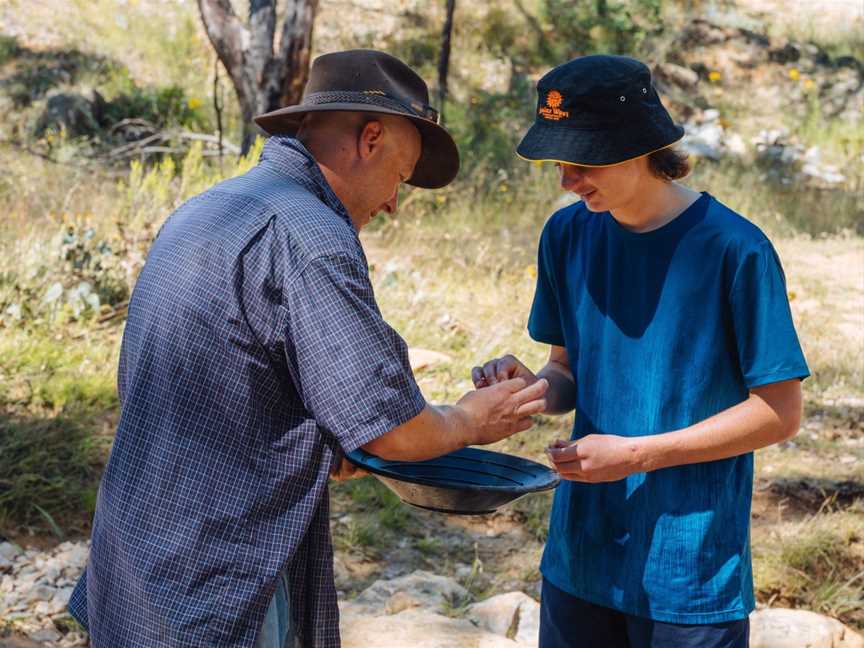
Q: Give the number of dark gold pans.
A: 1